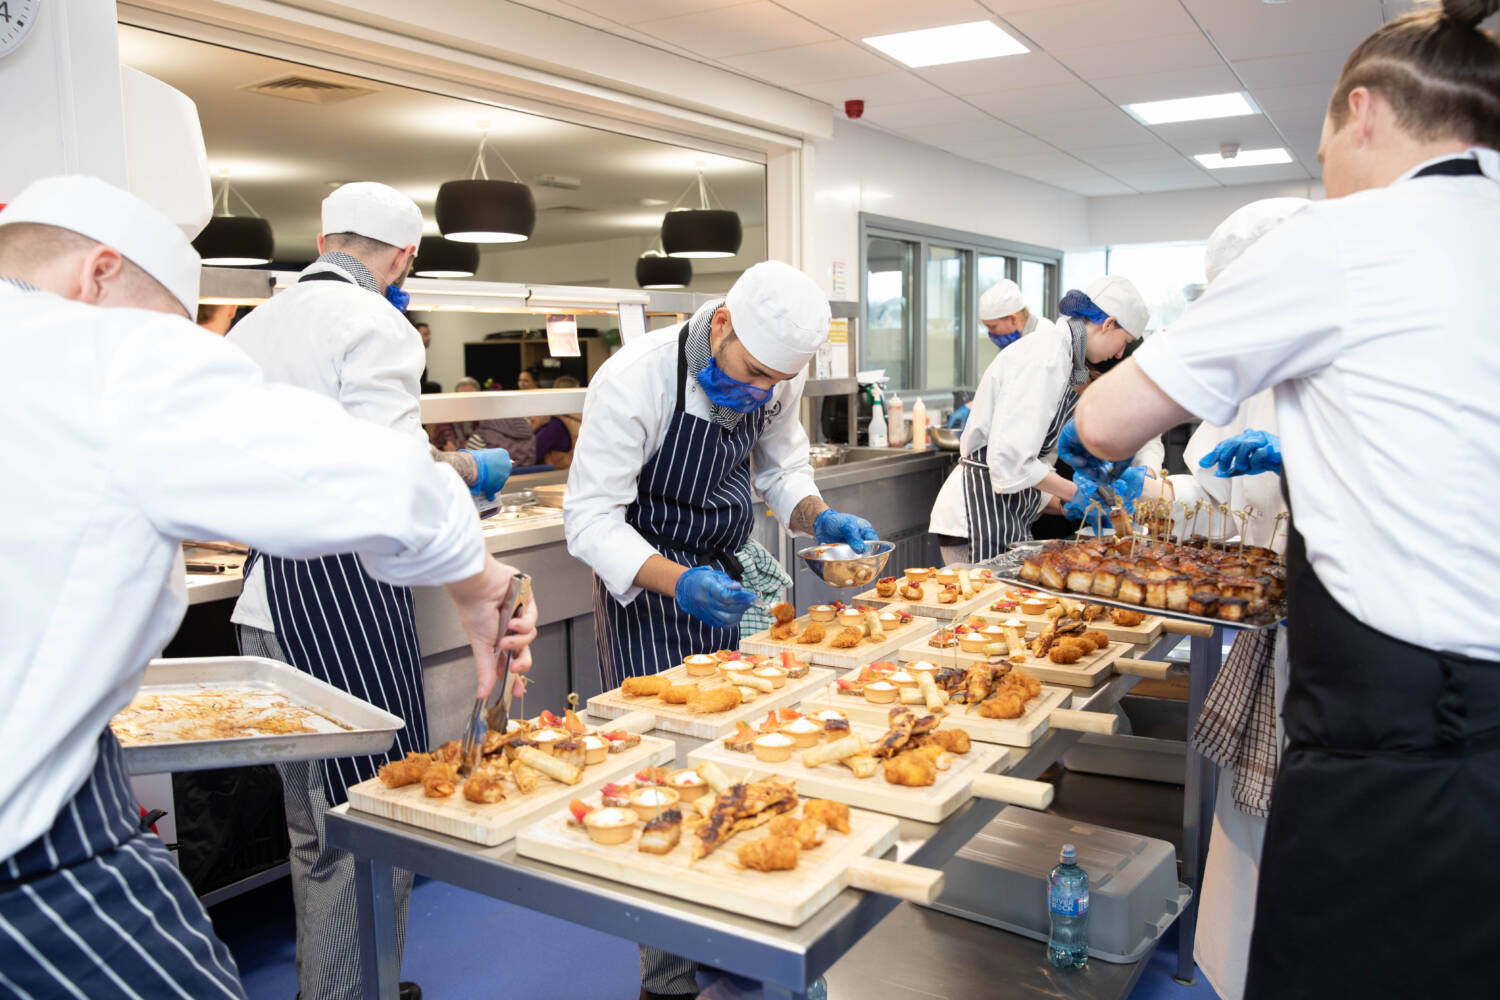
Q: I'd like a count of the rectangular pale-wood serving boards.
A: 9